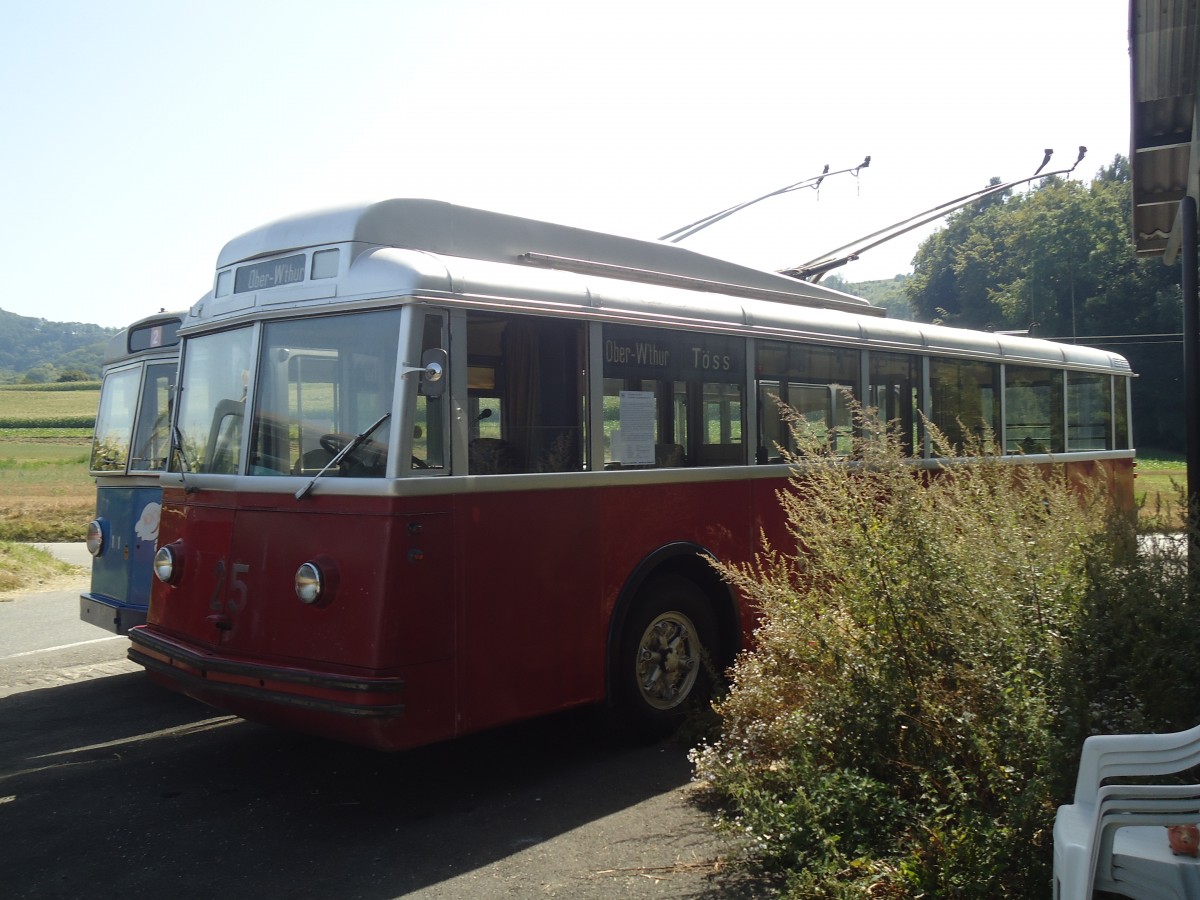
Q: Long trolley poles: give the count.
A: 4